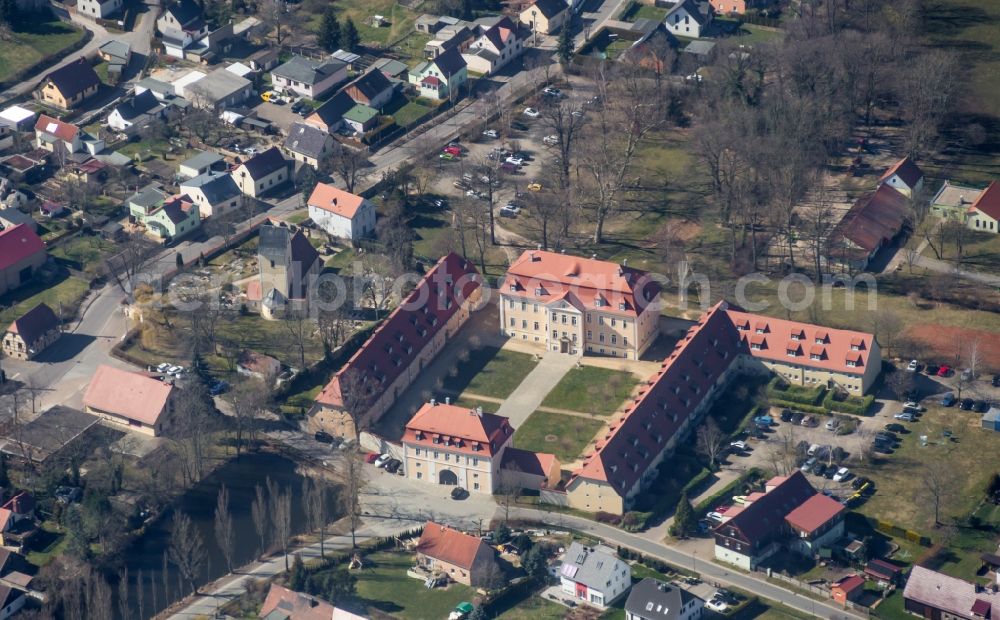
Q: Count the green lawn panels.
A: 4